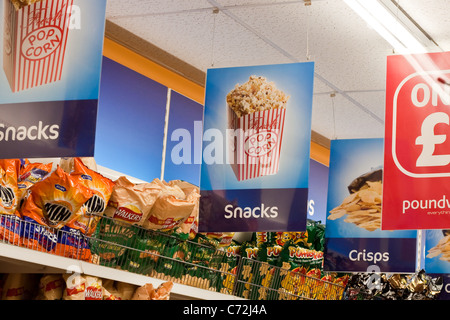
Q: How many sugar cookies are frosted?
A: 0